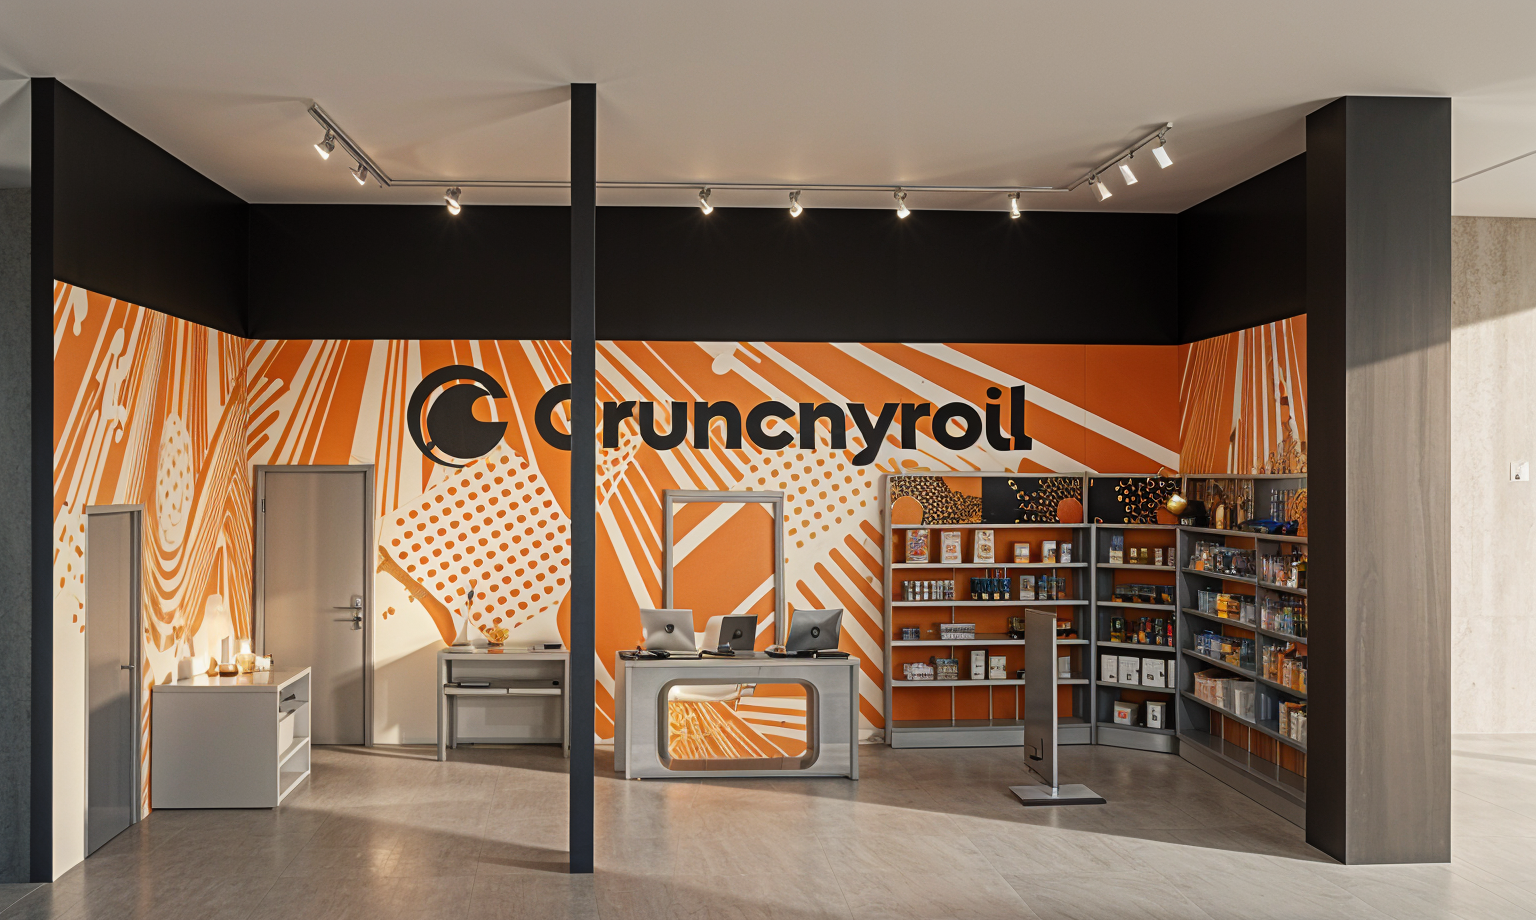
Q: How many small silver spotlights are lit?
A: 10